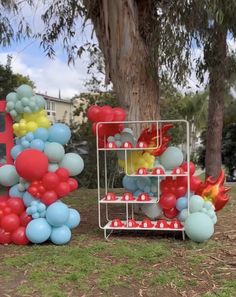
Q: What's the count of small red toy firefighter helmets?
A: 14